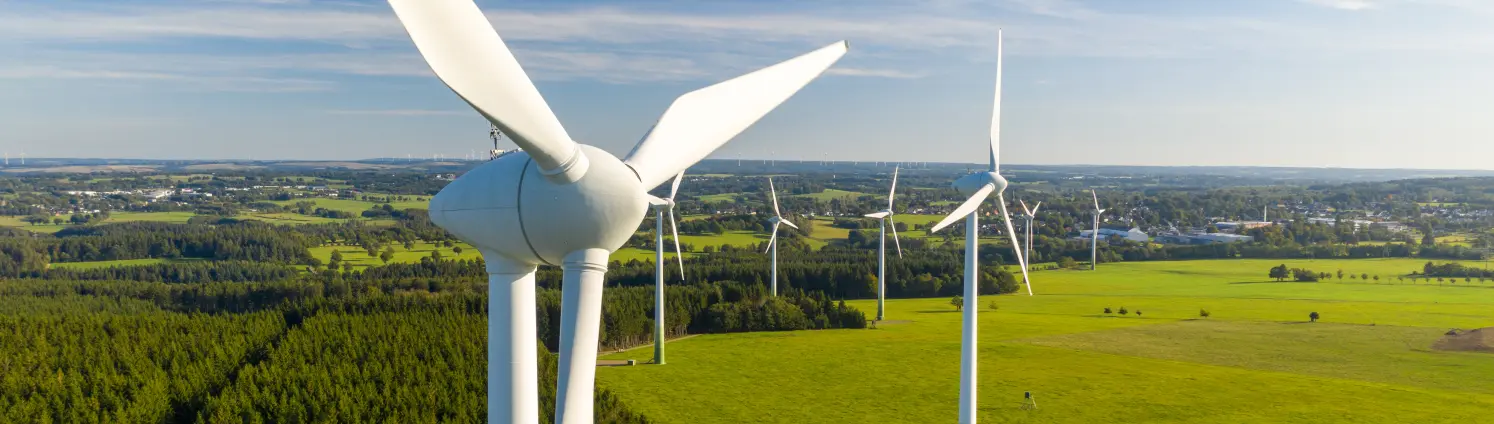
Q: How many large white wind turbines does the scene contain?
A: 7